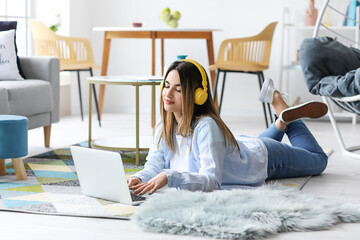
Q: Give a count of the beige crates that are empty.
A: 0